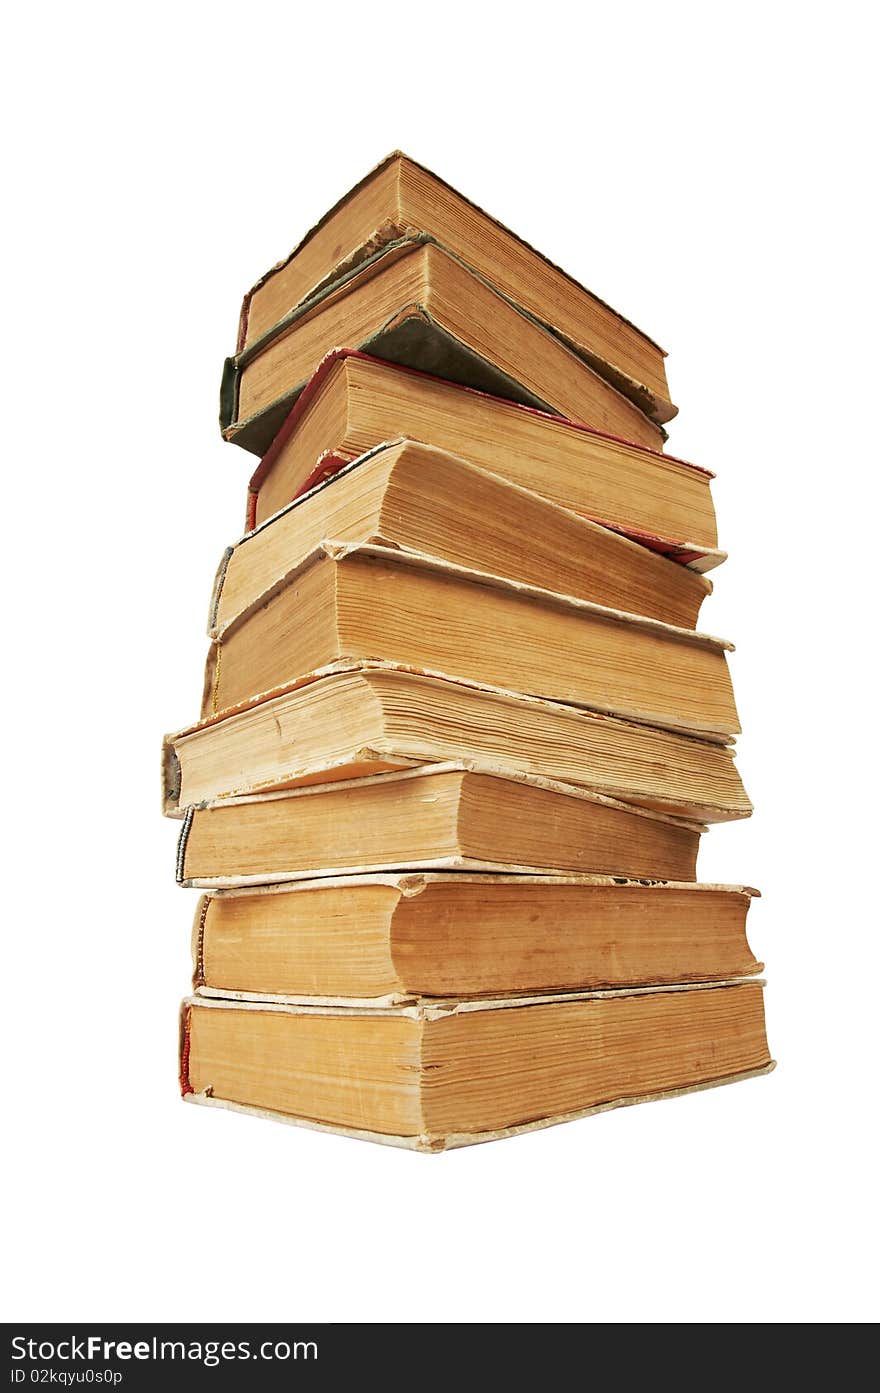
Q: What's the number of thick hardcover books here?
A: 9